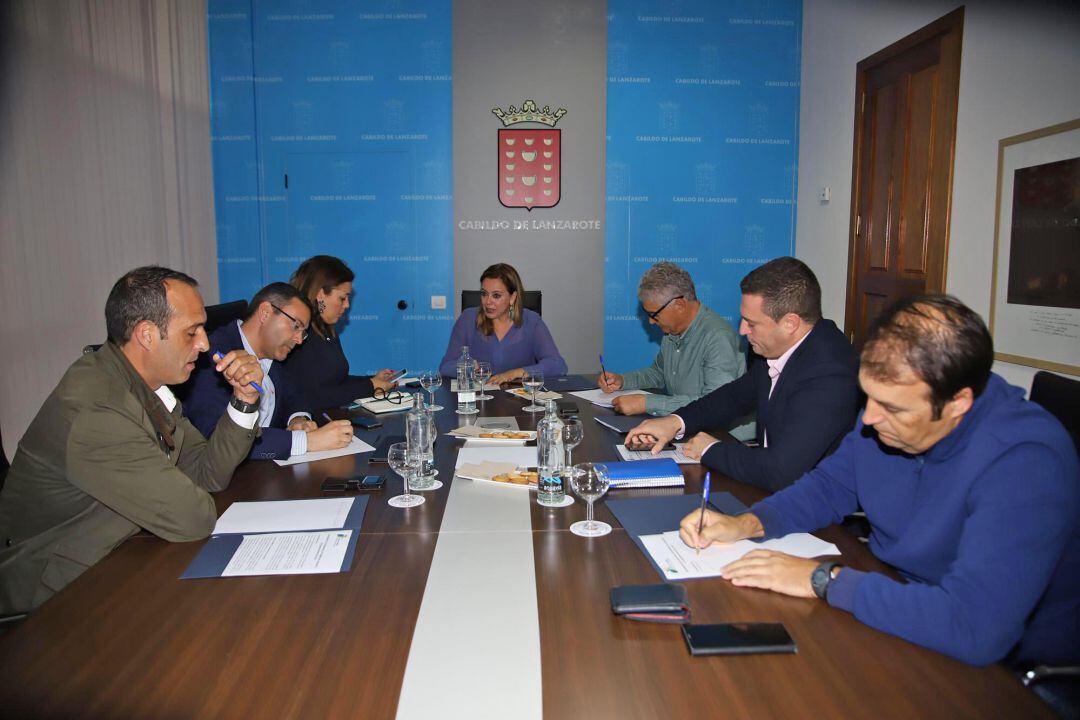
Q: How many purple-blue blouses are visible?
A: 1